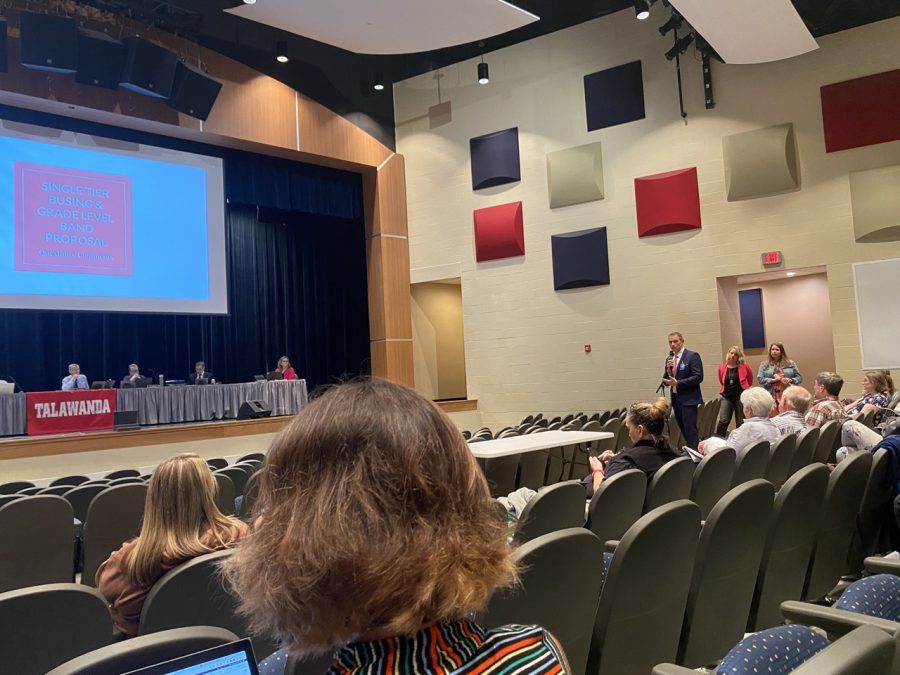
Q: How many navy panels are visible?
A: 4